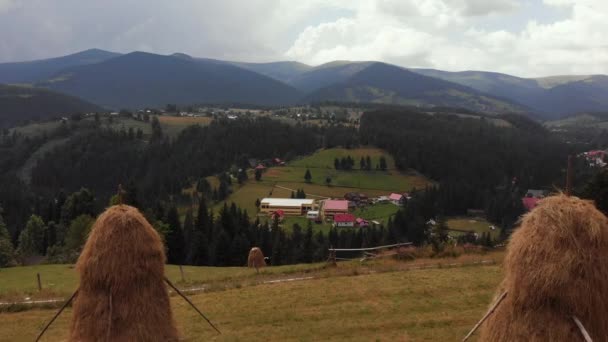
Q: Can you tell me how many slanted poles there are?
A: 4